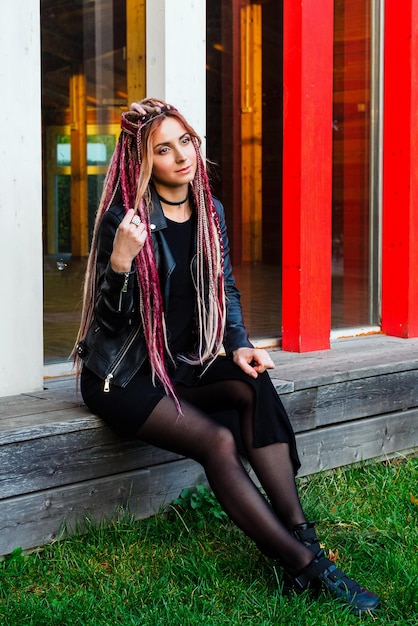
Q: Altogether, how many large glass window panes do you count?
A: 3